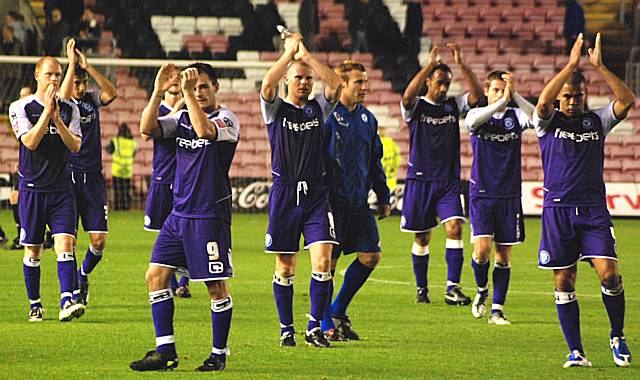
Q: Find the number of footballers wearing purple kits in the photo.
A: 8